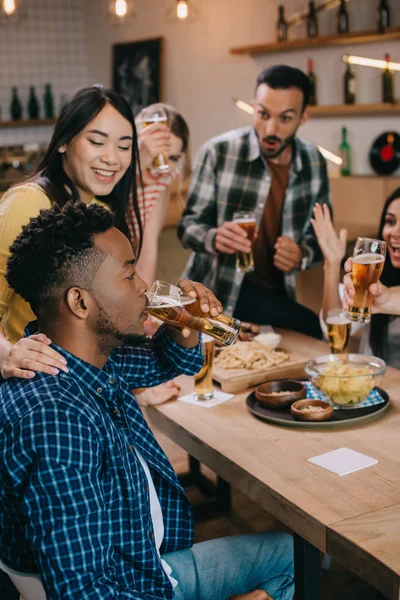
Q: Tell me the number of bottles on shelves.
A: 11